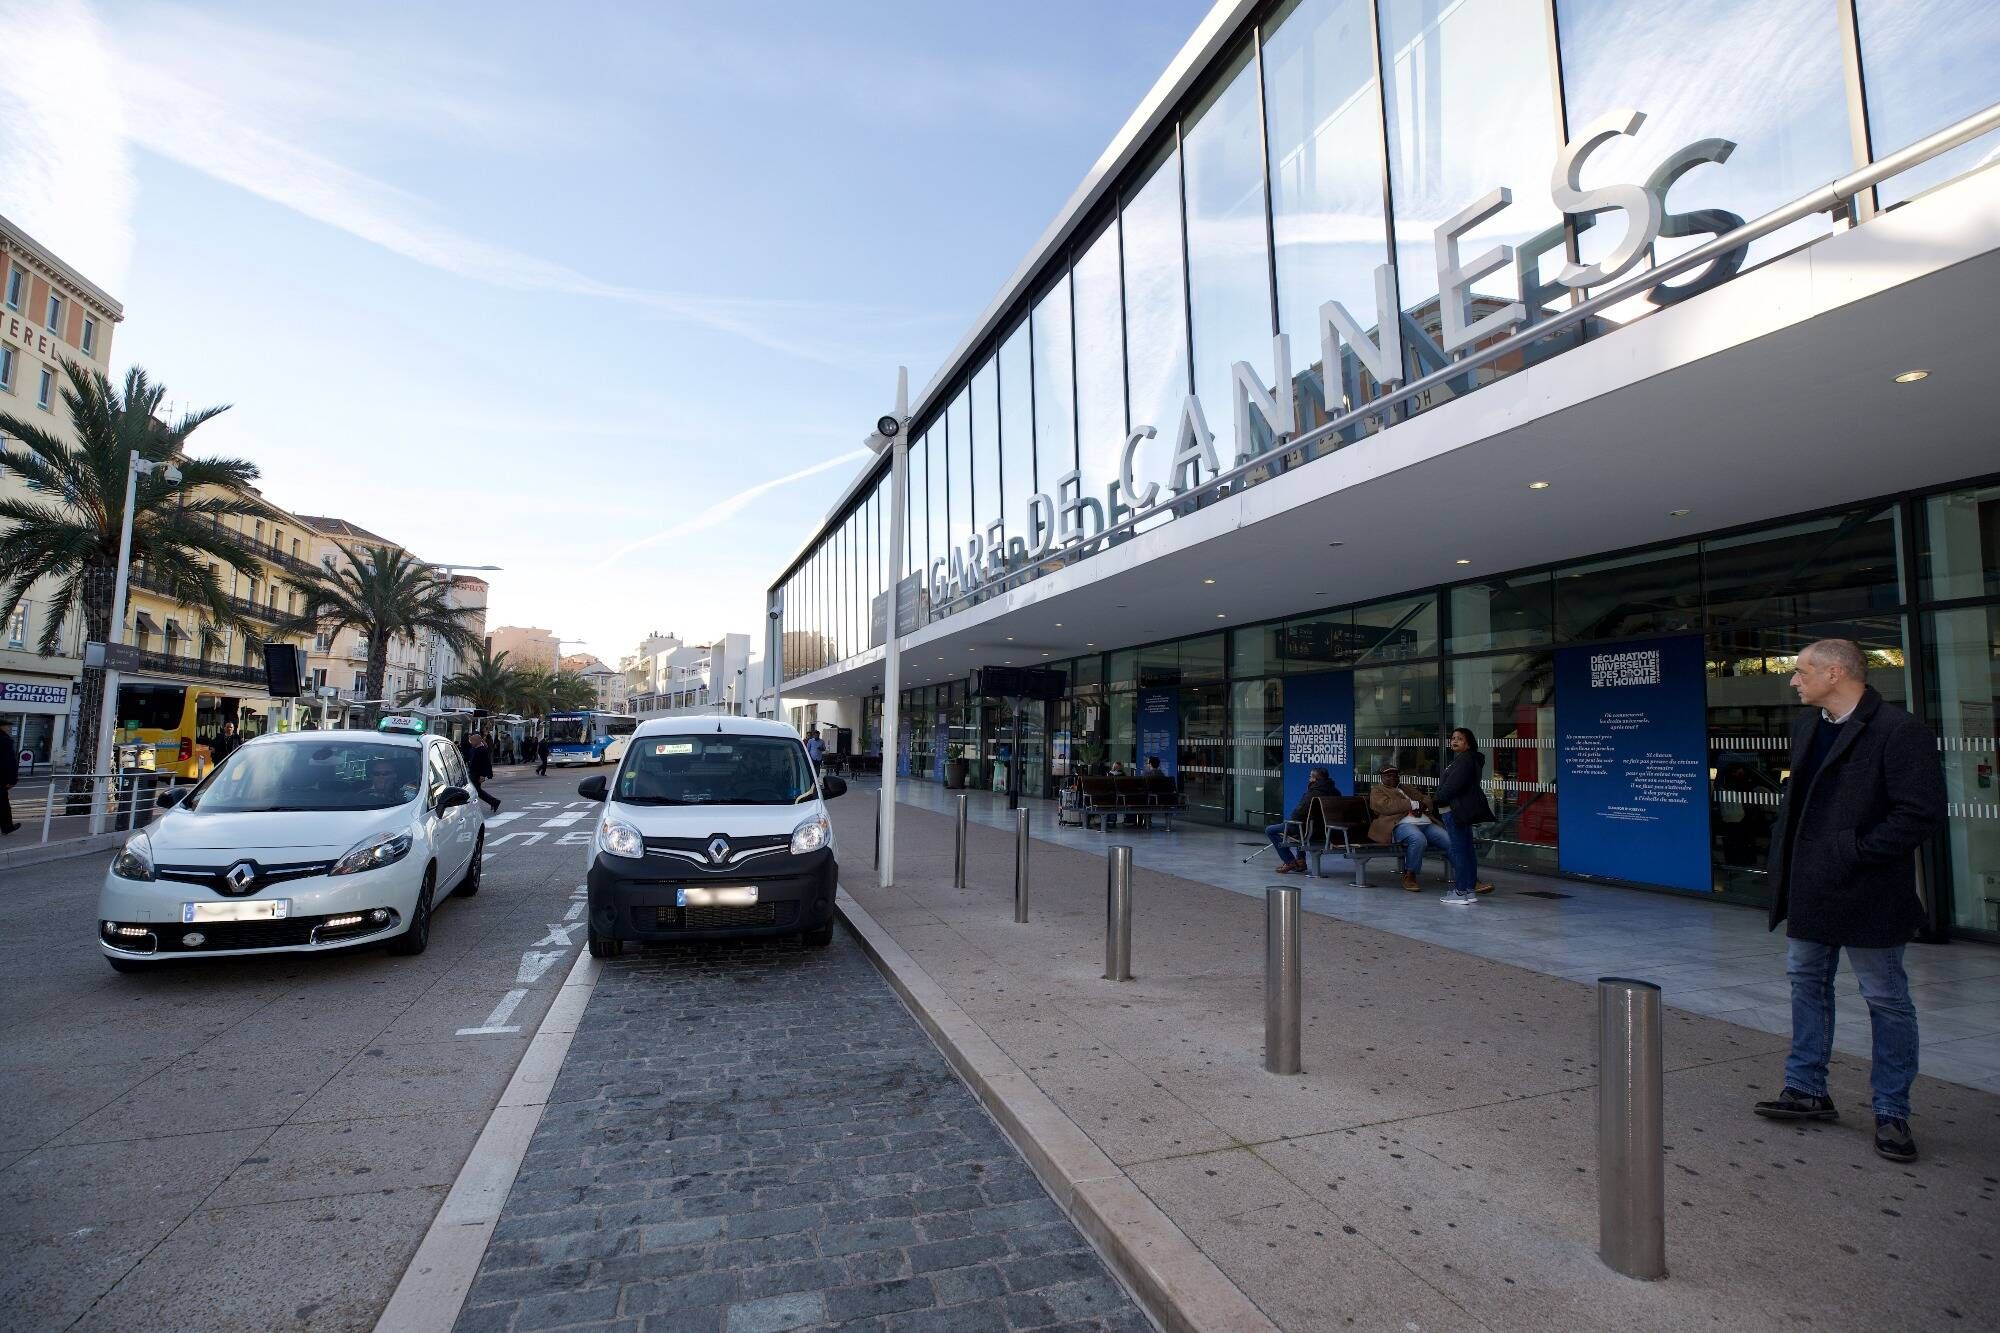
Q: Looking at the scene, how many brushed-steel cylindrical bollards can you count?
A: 6